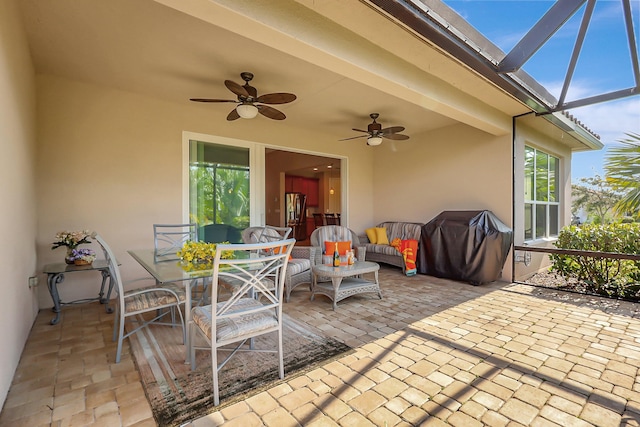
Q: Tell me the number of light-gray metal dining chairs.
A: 4